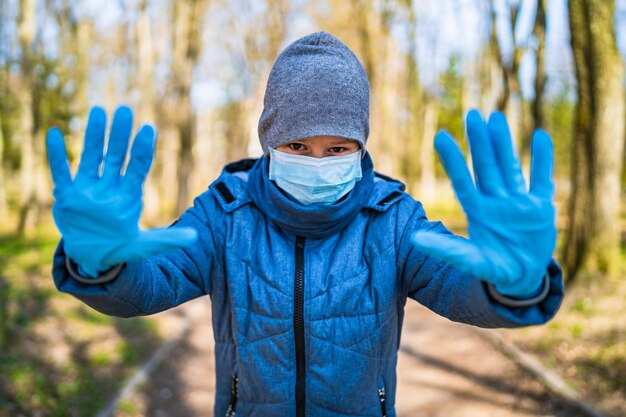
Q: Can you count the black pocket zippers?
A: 2